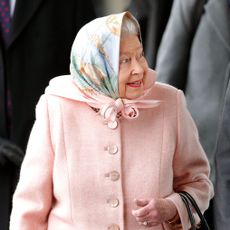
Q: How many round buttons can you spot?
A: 5